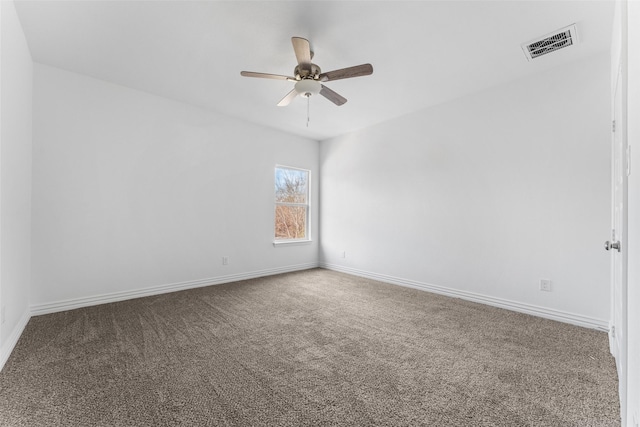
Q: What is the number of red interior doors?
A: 0